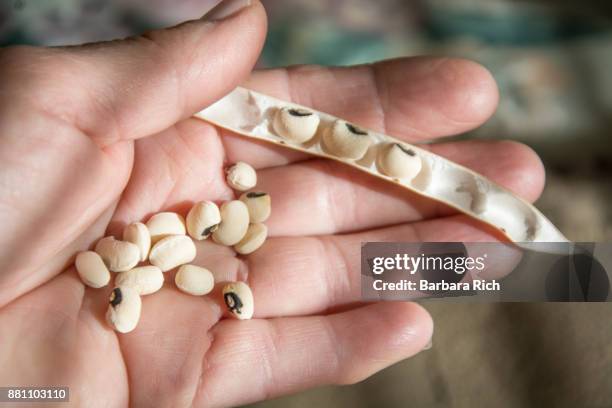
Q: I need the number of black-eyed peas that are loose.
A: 14